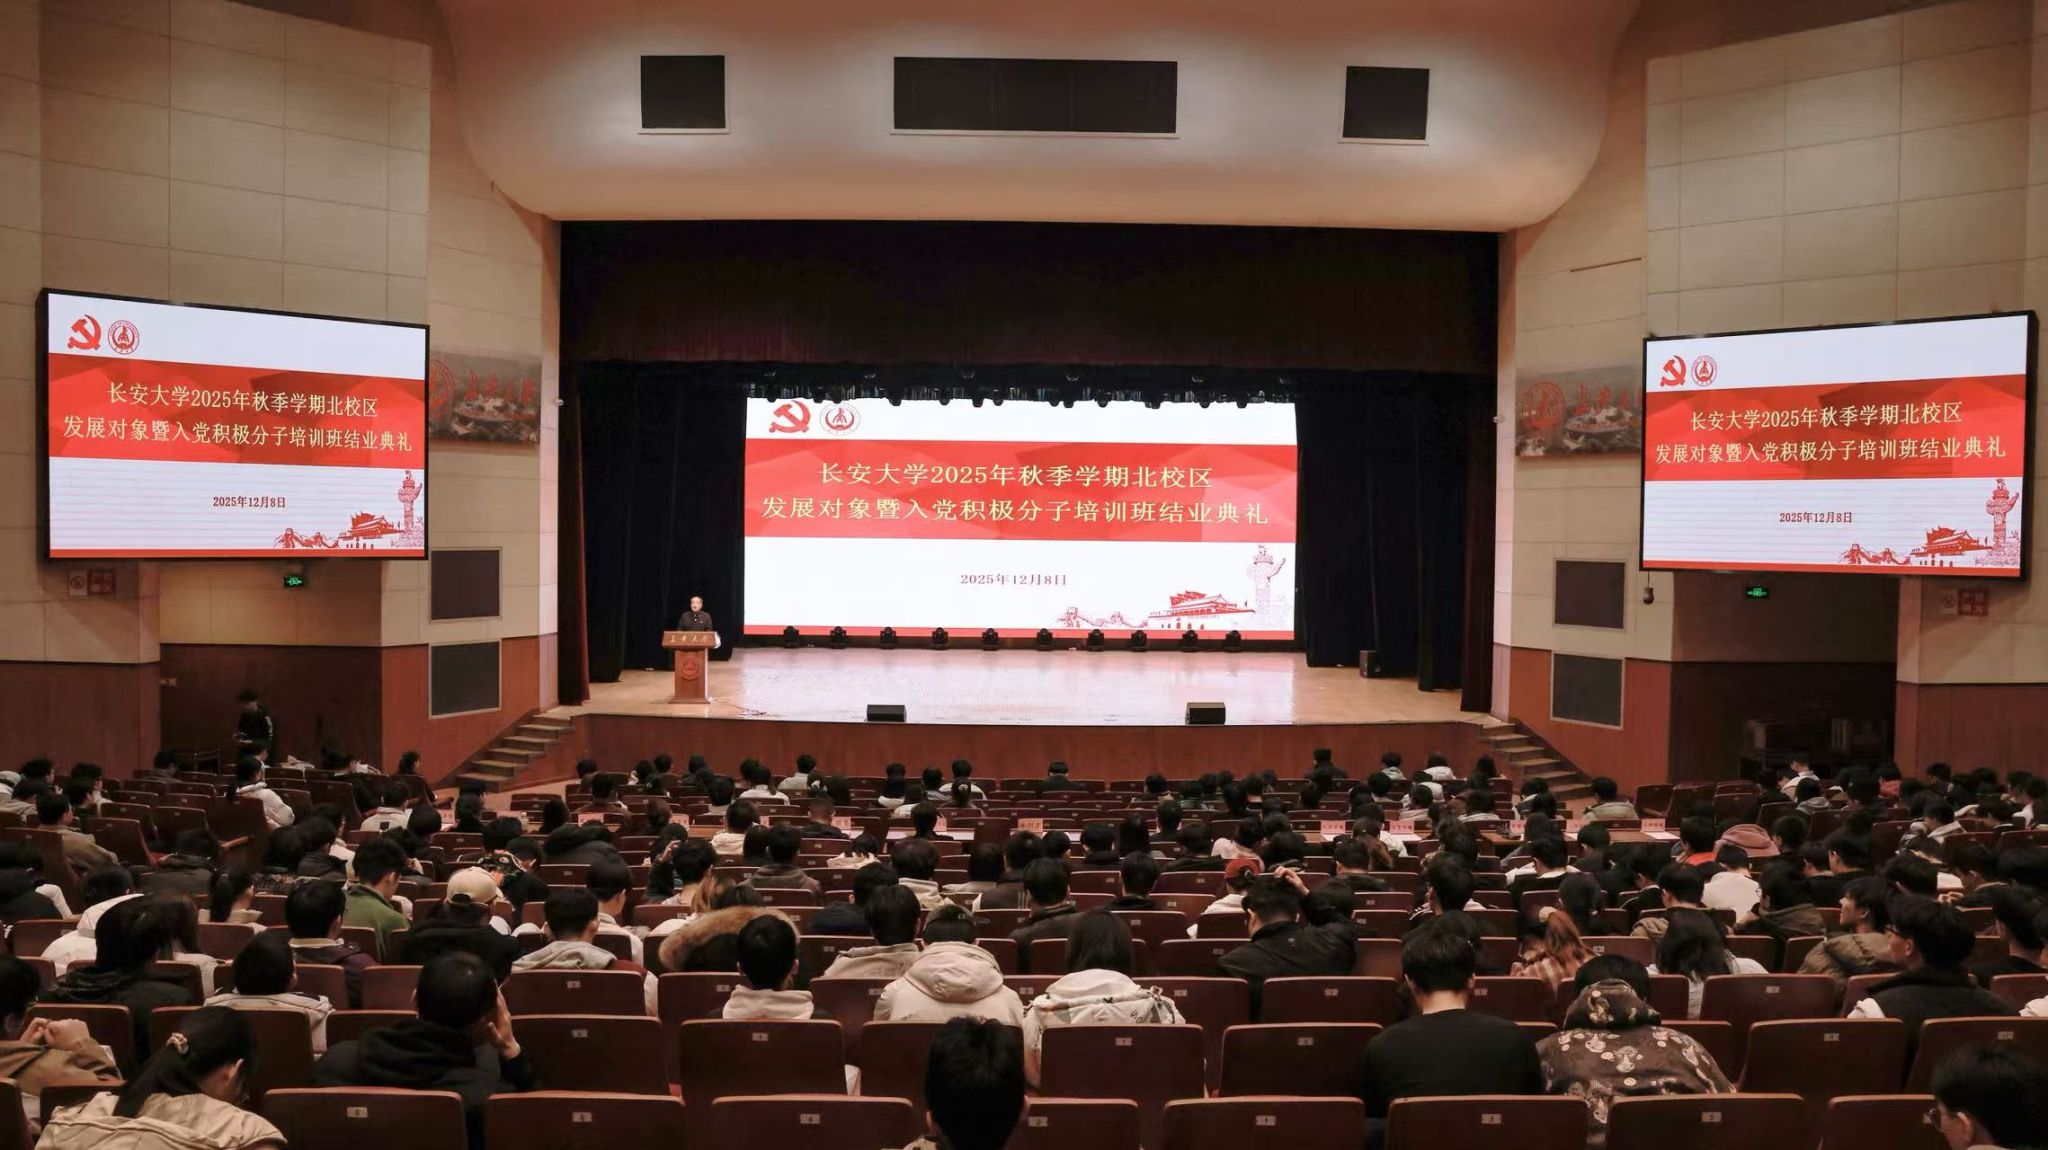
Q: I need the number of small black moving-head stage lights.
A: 10